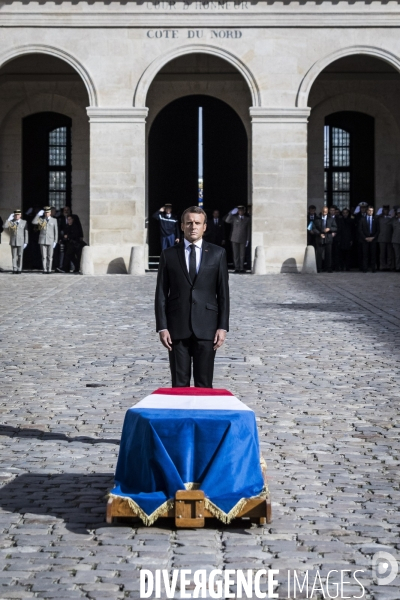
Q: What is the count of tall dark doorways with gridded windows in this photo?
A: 2